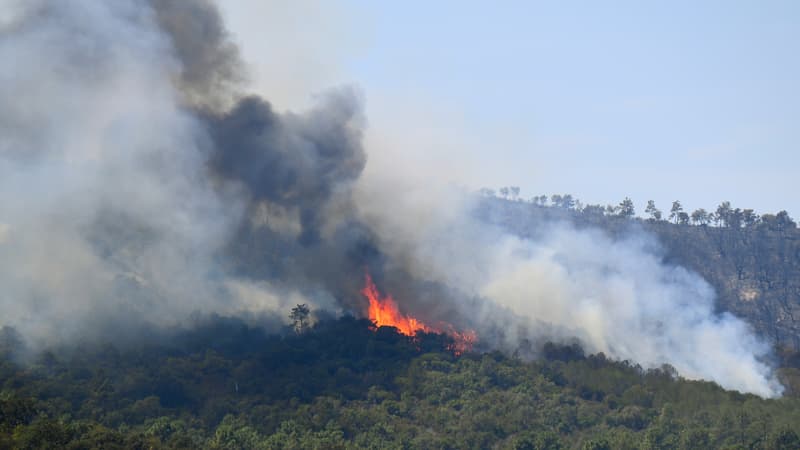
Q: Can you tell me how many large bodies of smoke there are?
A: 3